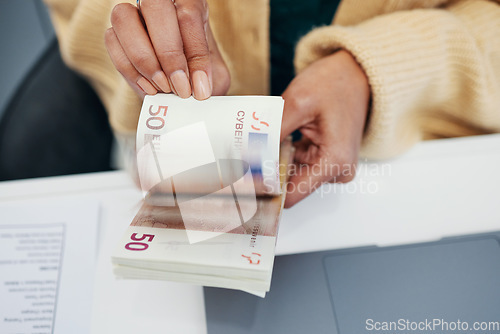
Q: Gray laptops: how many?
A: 1